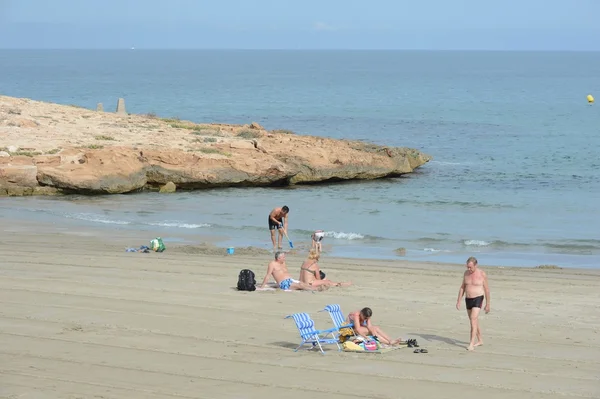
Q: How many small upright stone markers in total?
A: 2